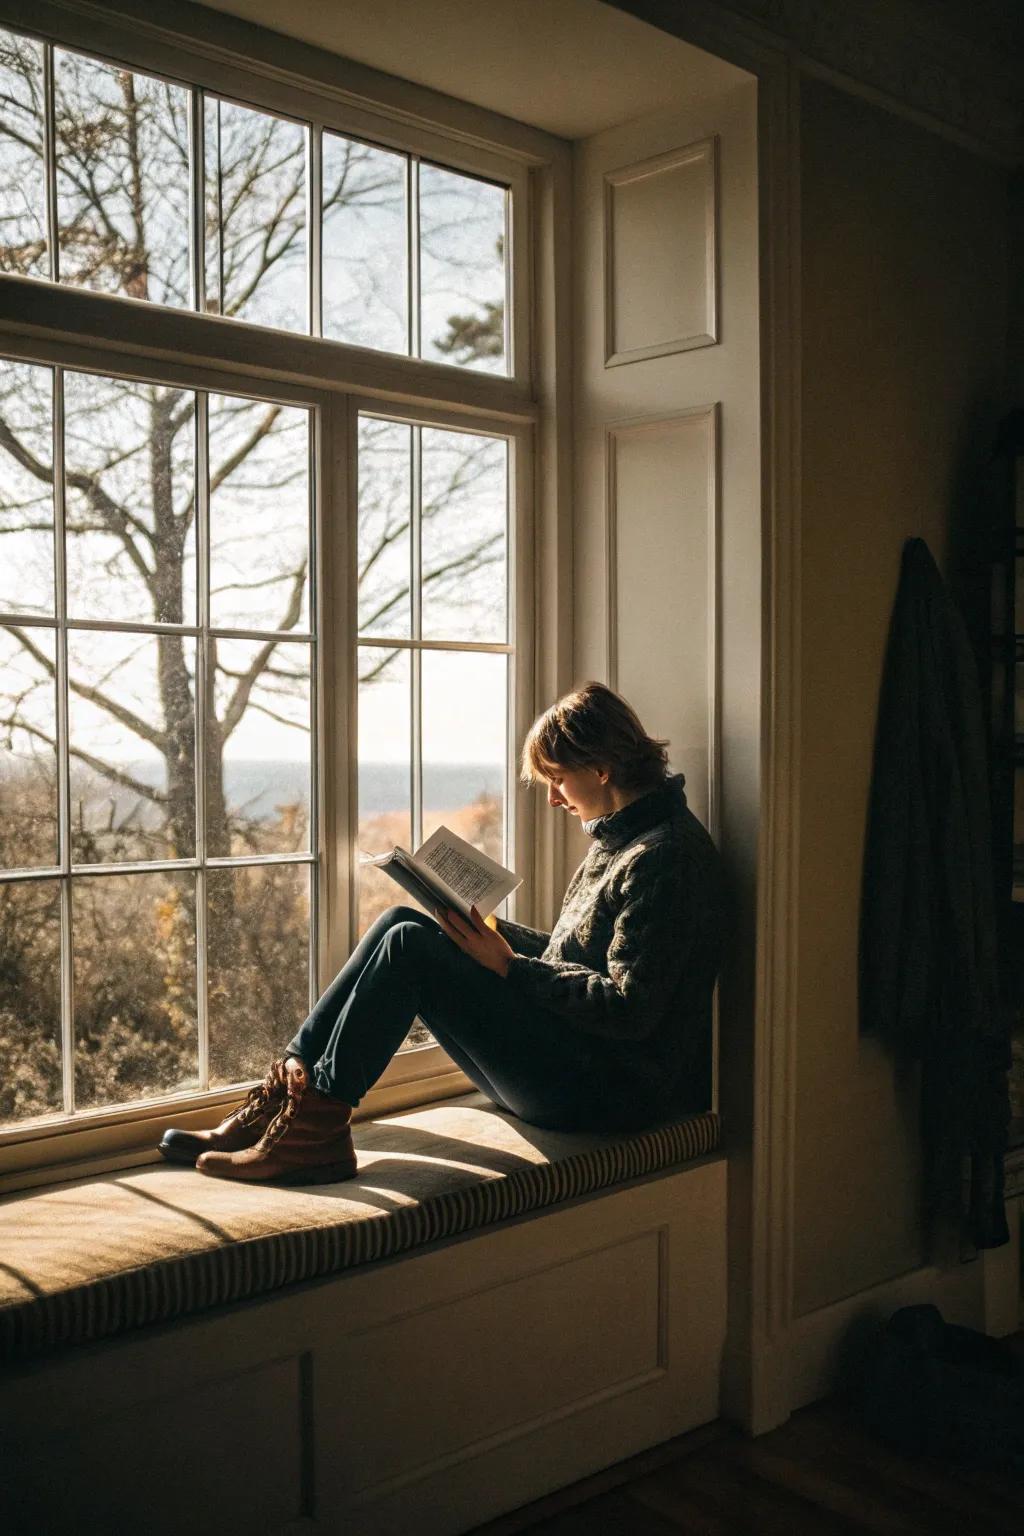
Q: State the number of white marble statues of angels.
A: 0